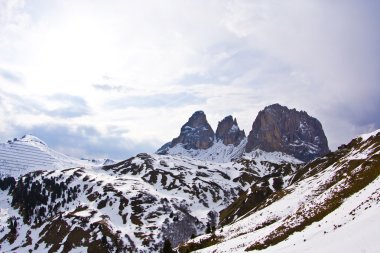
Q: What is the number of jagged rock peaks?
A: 3